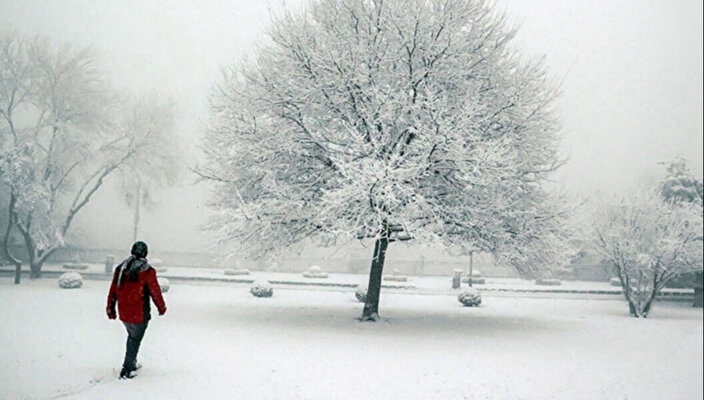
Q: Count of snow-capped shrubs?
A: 5